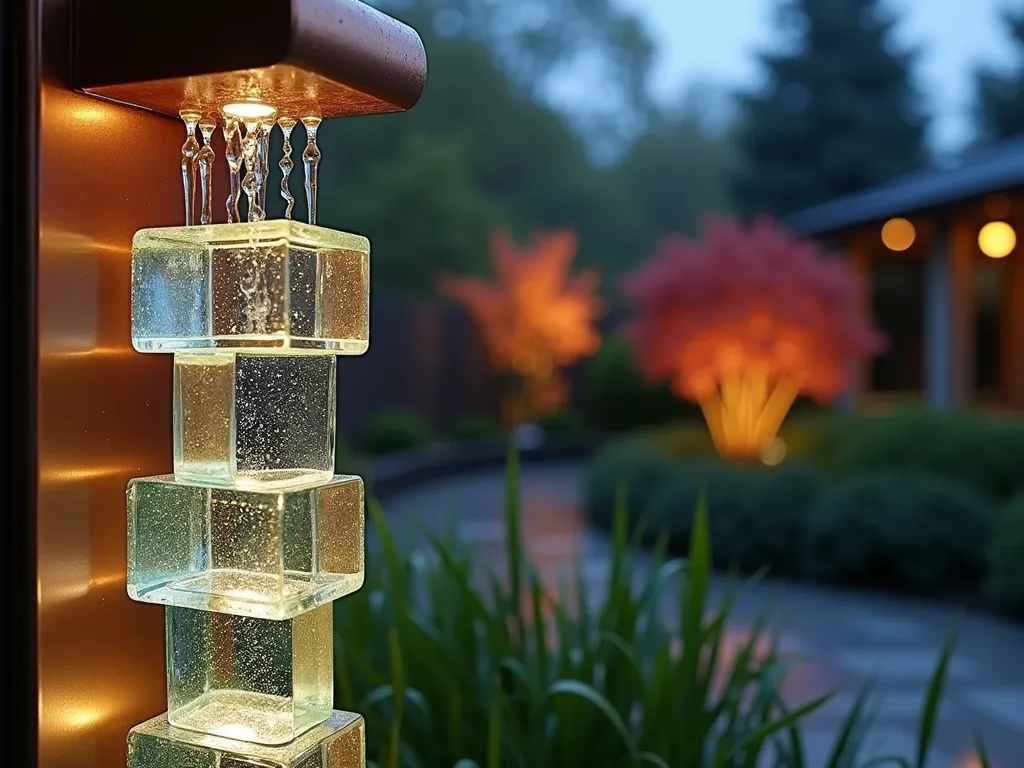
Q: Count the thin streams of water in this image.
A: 7